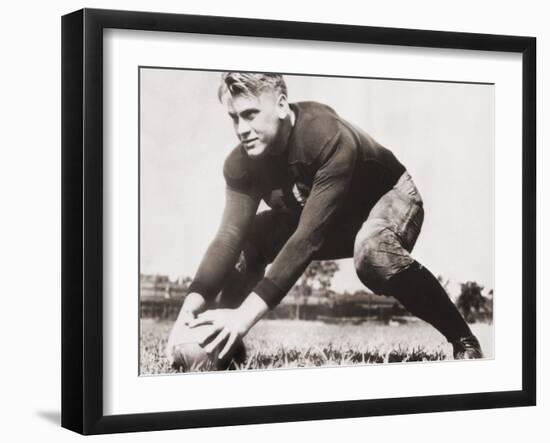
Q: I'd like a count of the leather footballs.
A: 1